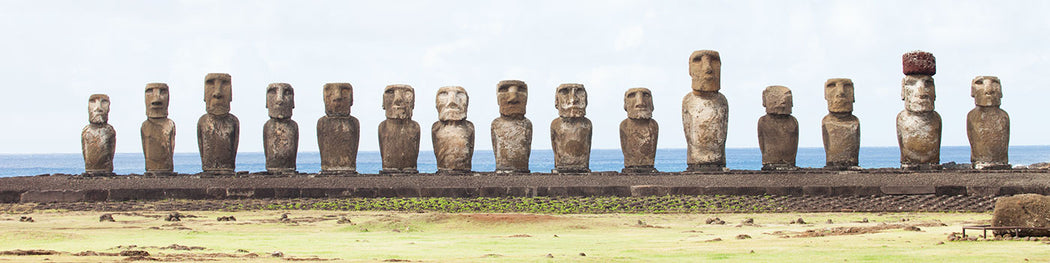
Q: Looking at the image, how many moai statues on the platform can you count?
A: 15